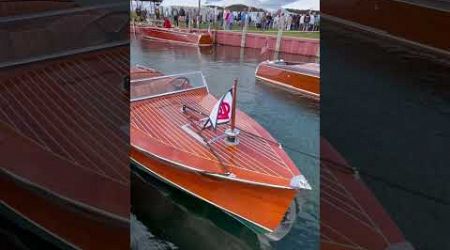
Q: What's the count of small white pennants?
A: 1